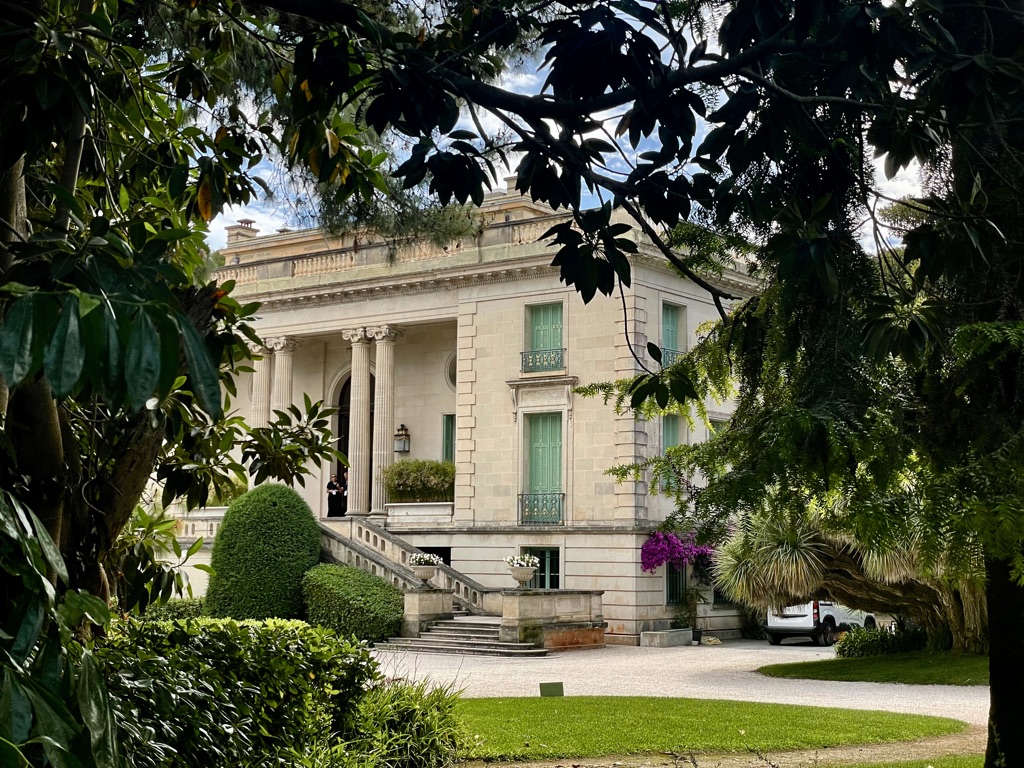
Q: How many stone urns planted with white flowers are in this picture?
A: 2